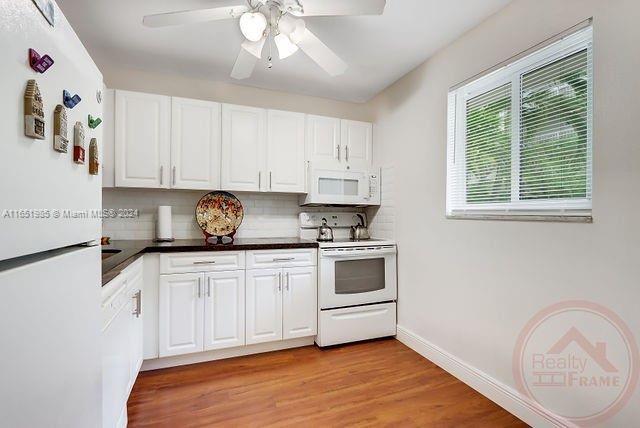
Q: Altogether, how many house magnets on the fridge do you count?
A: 4